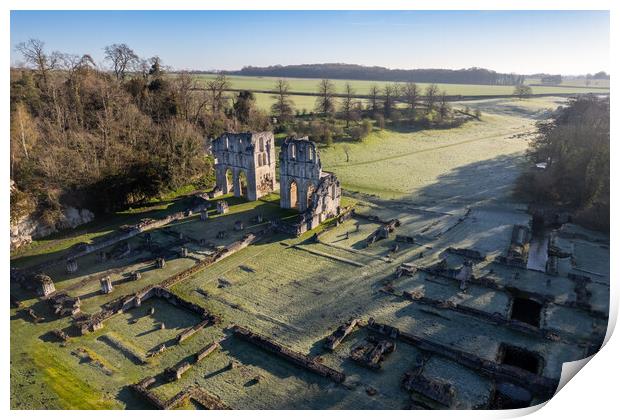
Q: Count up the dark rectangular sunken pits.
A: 2